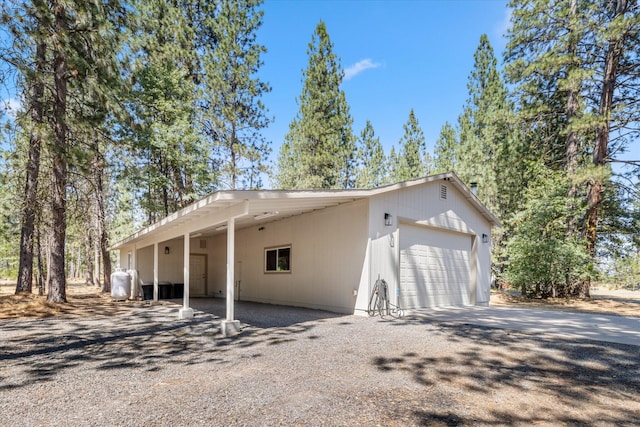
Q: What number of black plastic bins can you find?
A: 3